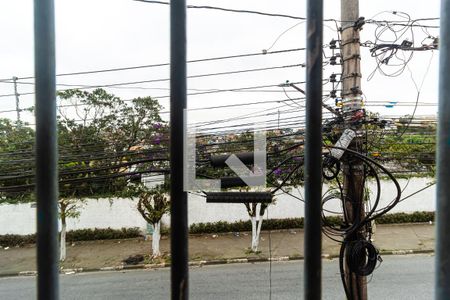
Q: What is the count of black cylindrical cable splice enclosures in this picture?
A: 3